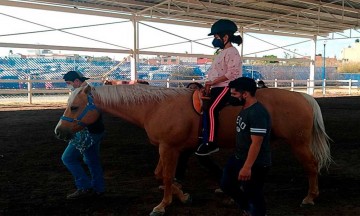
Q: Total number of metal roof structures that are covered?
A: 1